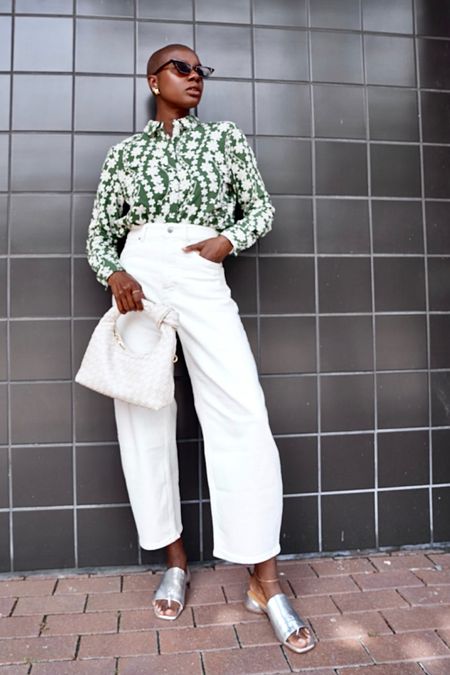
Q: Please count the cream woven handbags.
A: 1